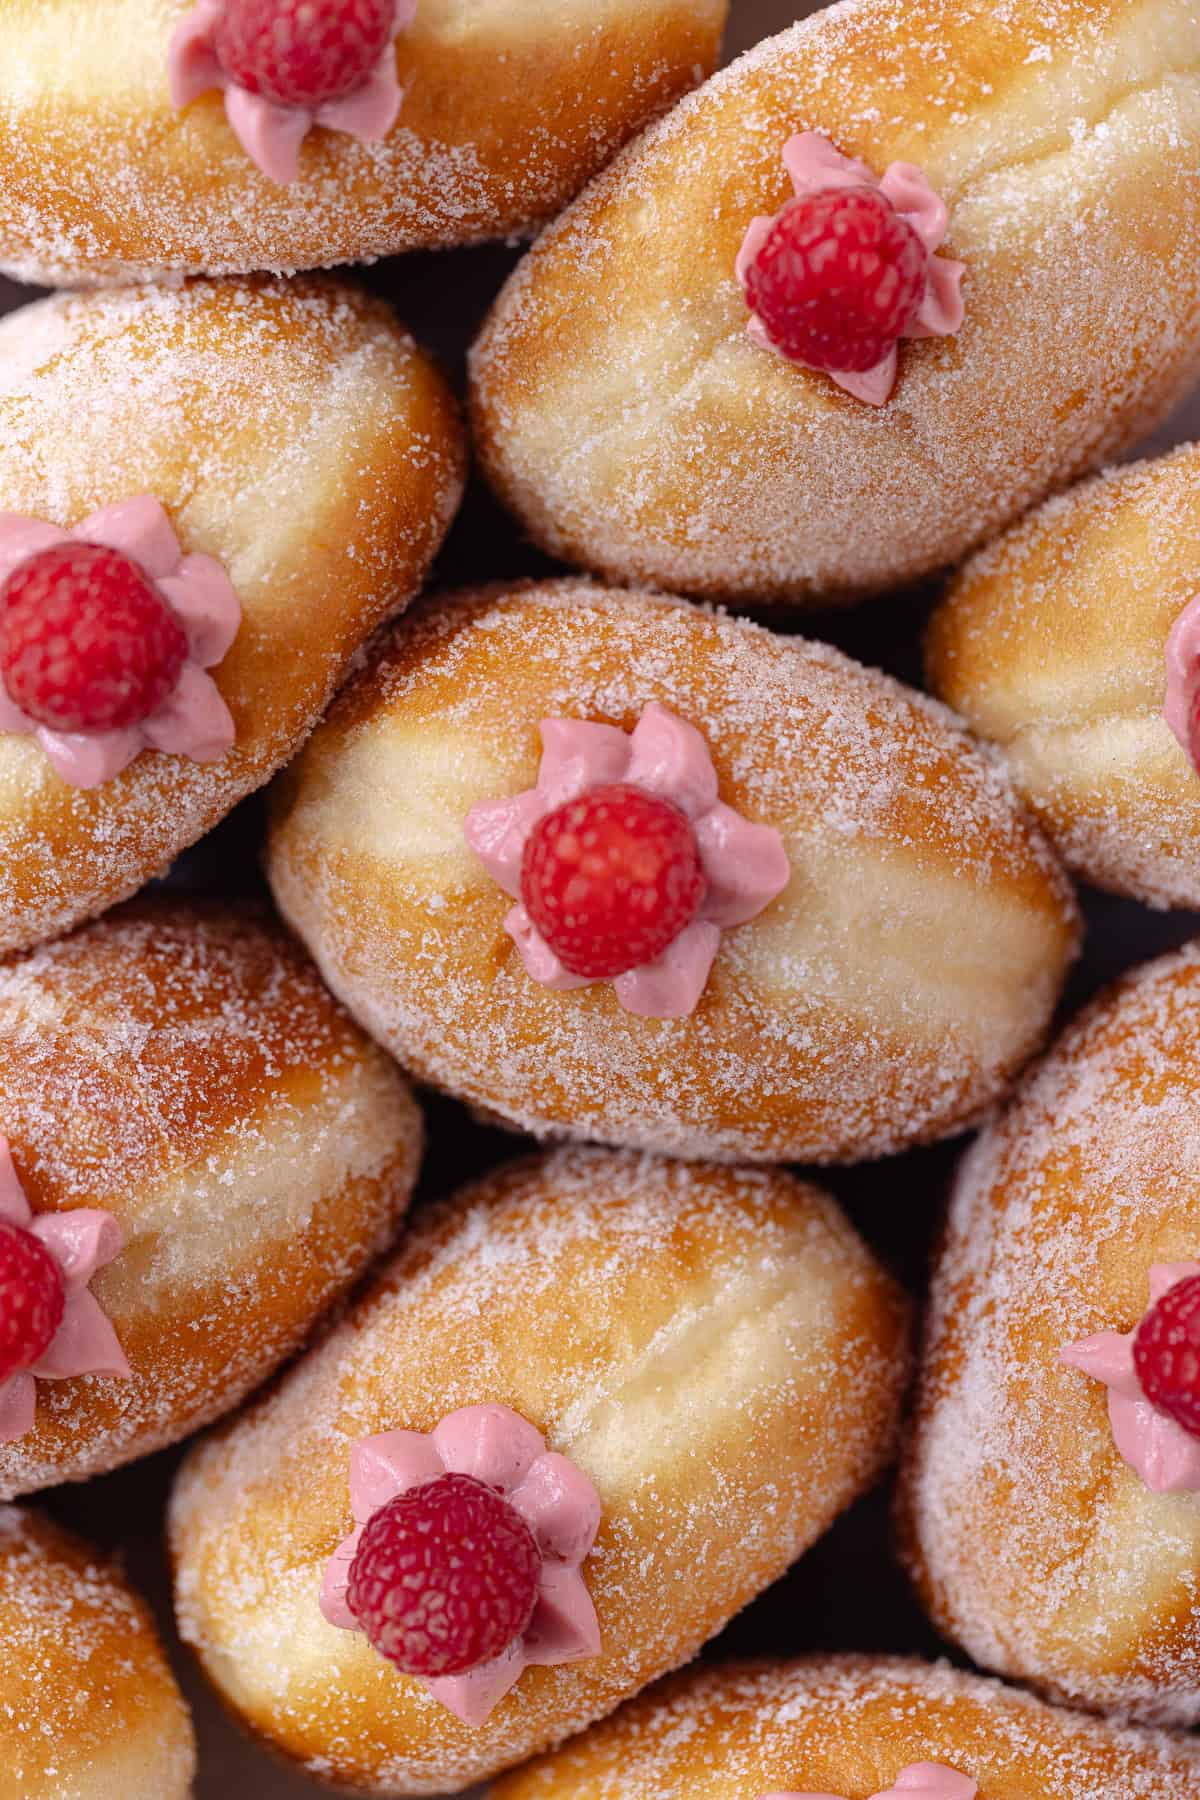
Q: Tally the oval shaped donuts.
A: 10